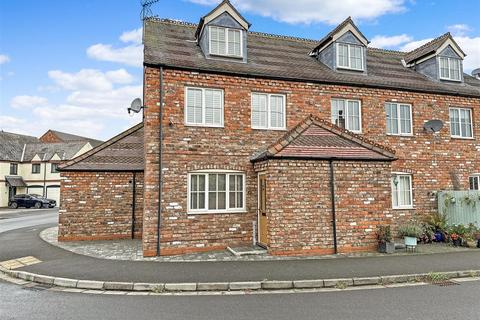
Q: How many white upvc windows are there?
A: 11